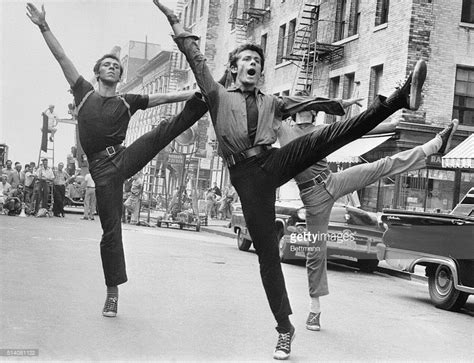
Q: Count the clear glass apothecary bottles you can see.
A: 0